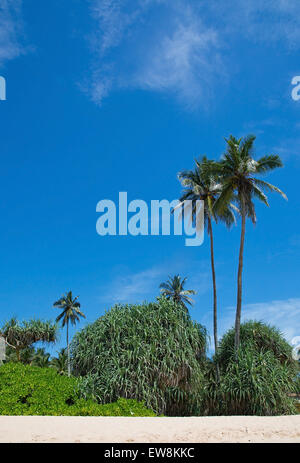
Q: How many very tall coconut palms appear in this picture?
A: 2